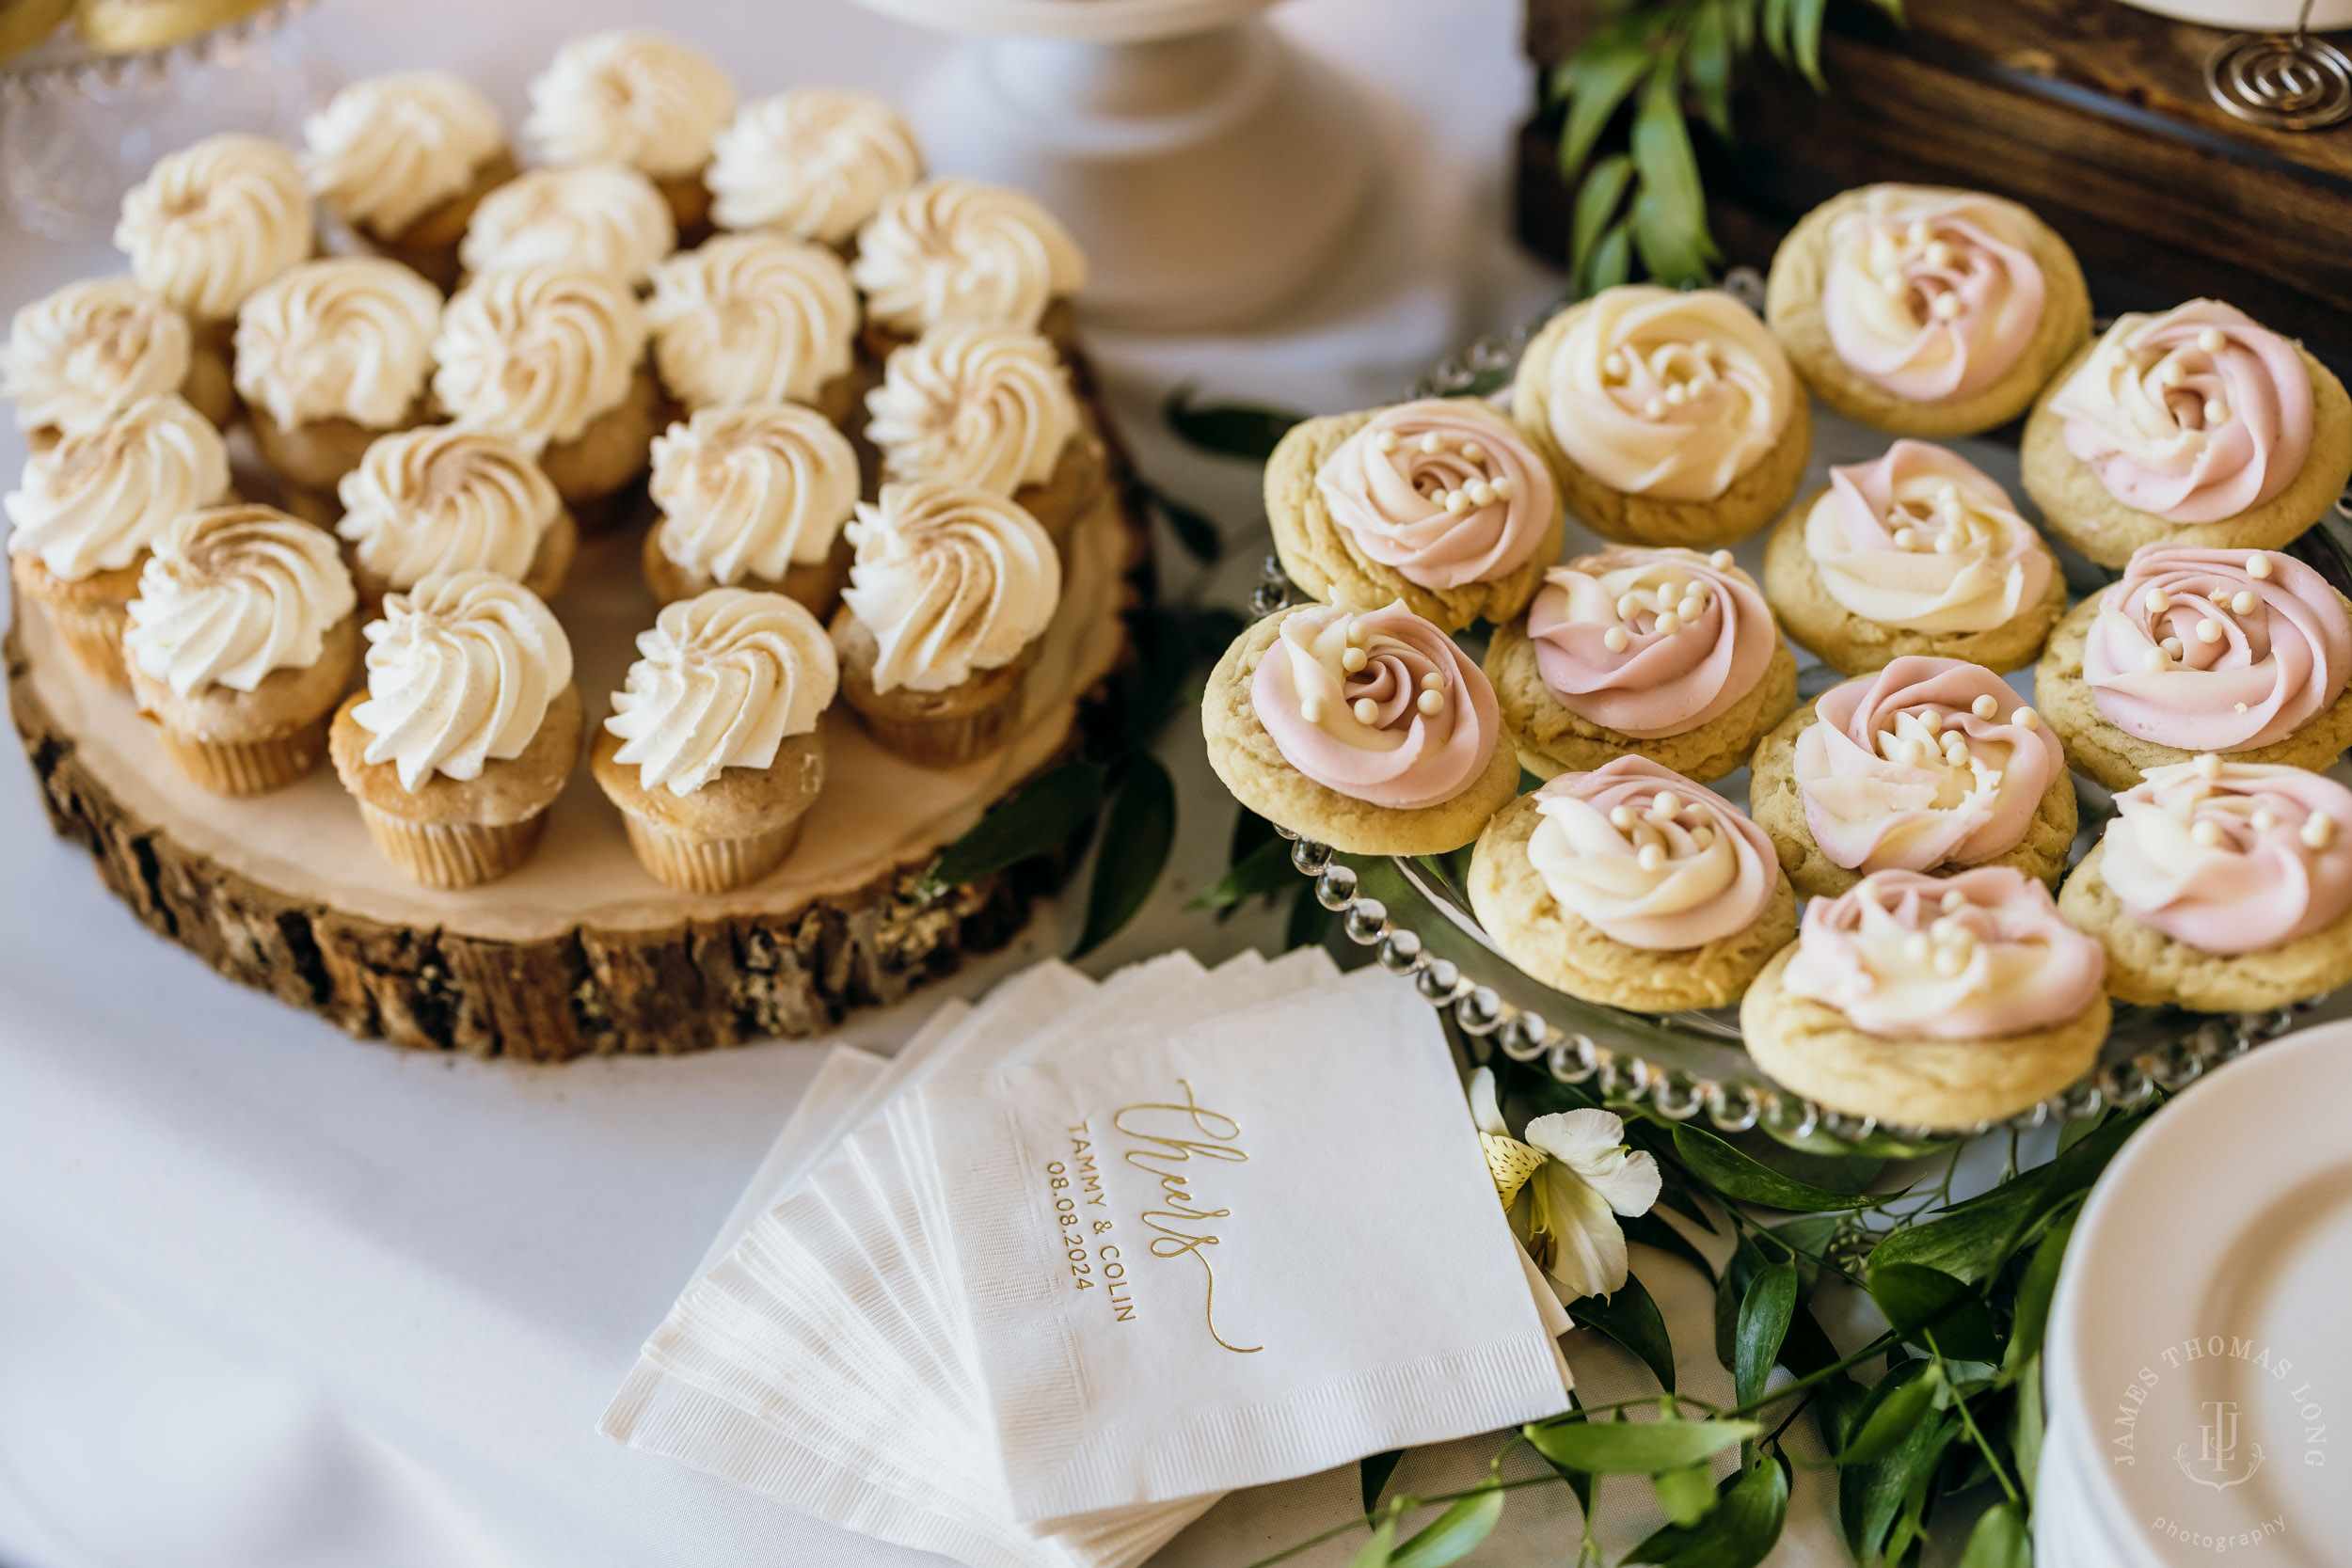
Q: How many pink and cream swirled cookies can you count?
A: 12